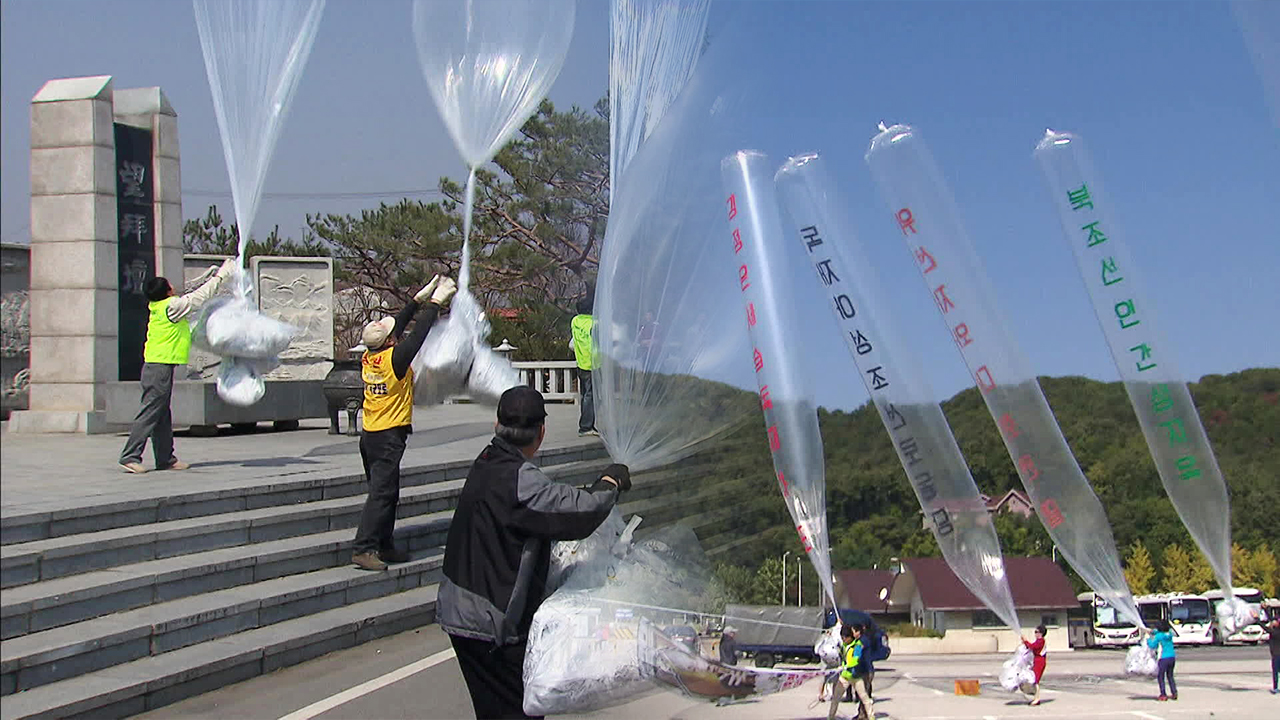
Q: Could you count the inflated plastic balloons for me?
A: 8